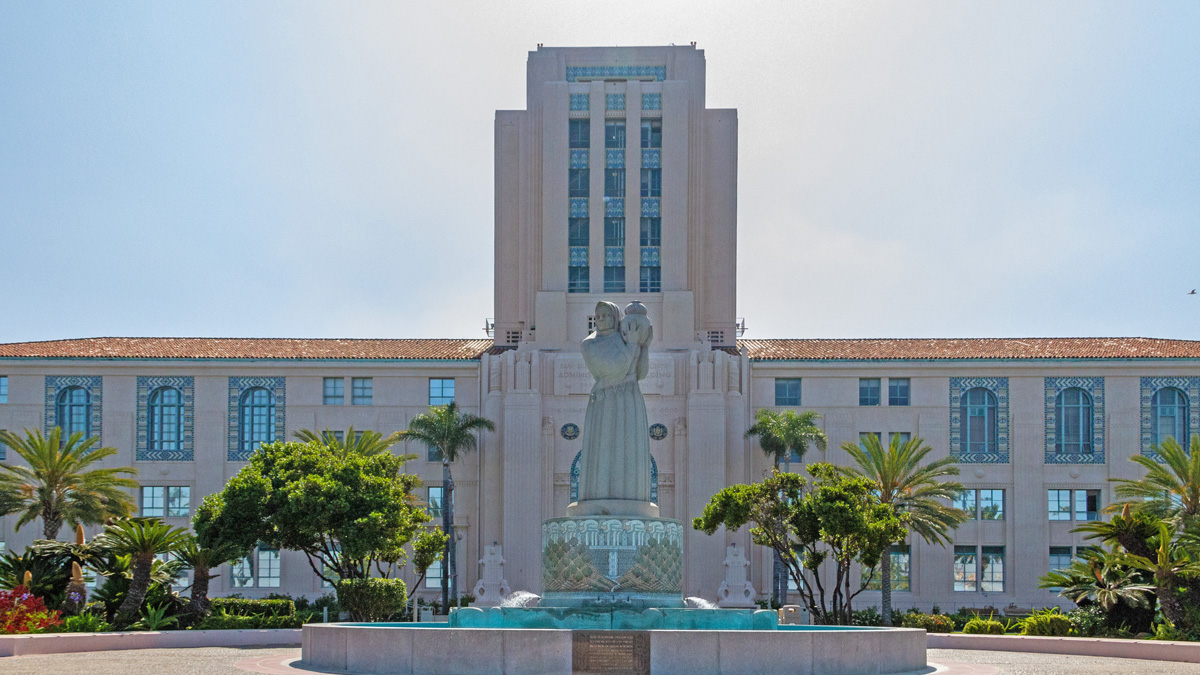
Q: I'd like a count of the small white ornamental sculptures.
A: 2